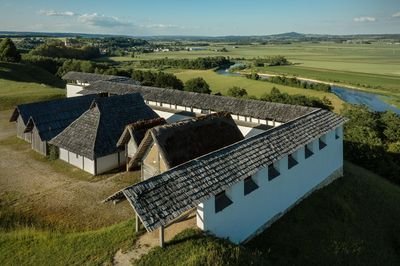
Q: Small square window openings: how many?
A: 7